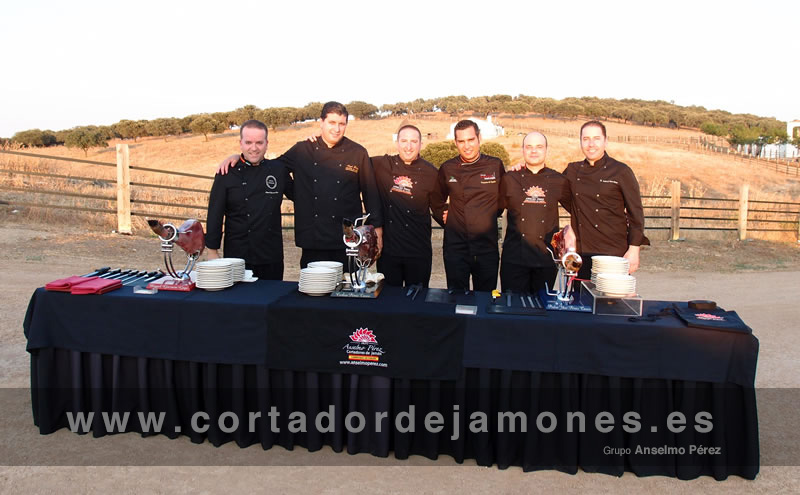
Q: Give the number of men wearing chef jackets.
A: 6